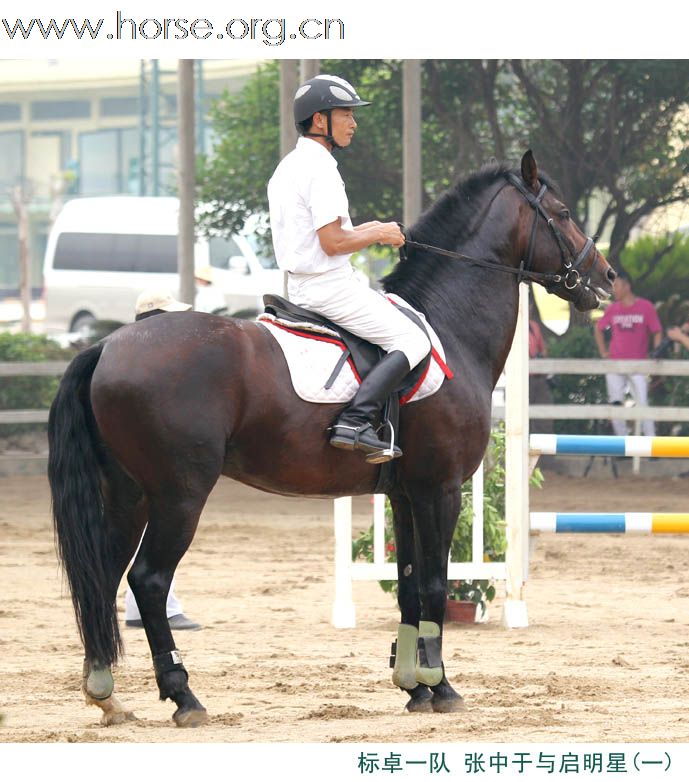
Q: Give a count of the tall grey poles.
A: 4